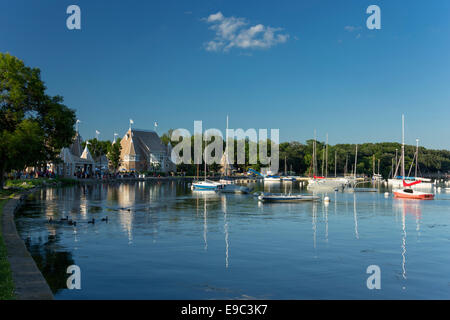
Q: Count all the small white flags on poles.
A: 6